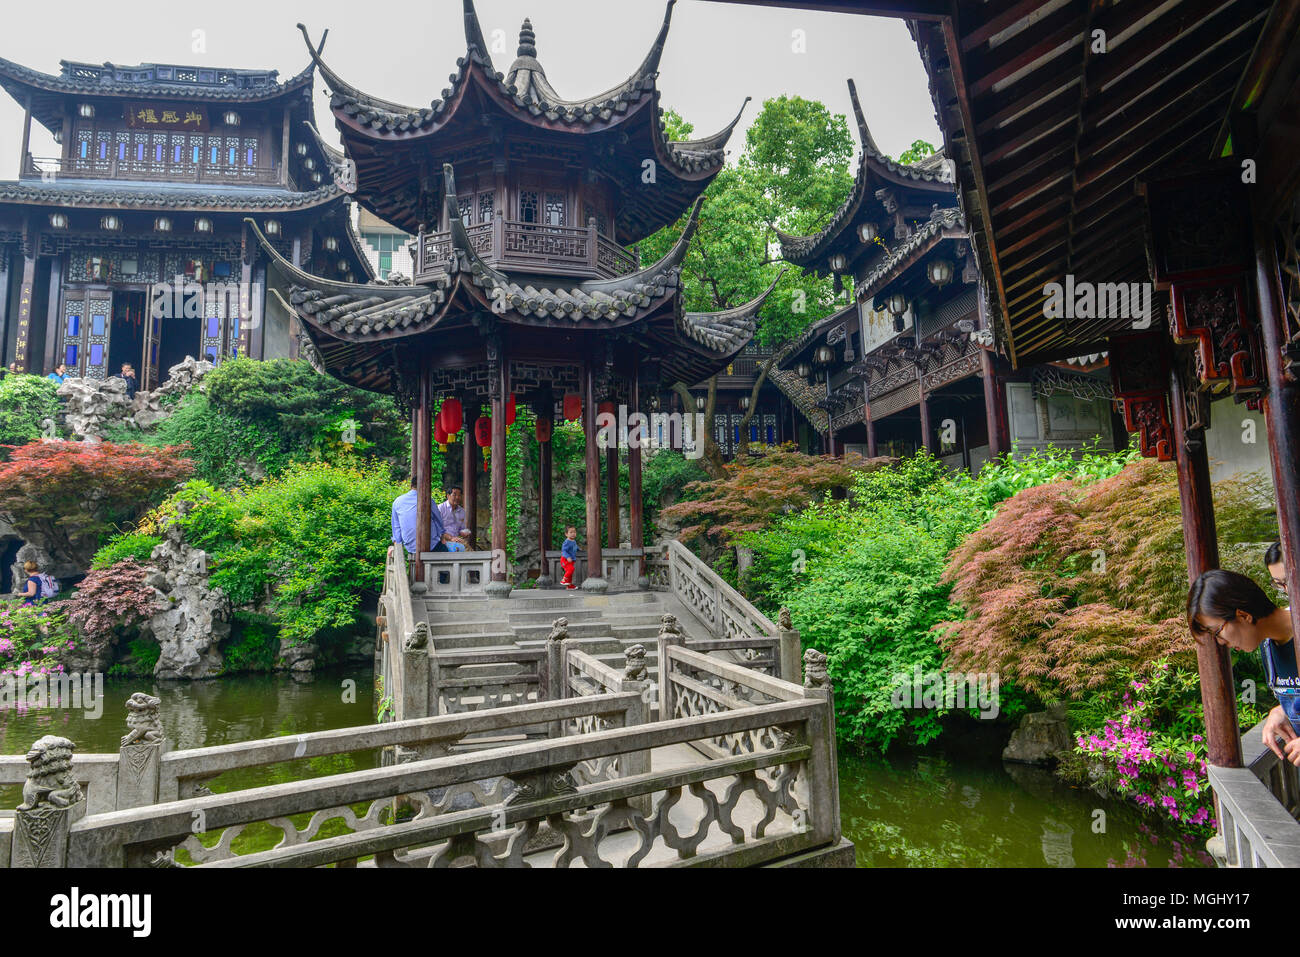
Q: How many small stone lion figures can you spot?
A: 8